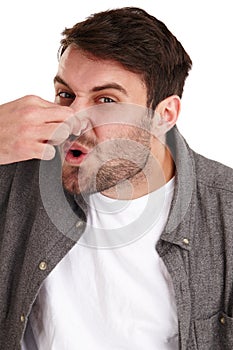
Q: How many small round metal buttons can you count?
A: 5